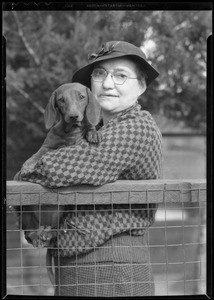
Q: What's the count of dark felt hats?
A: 1